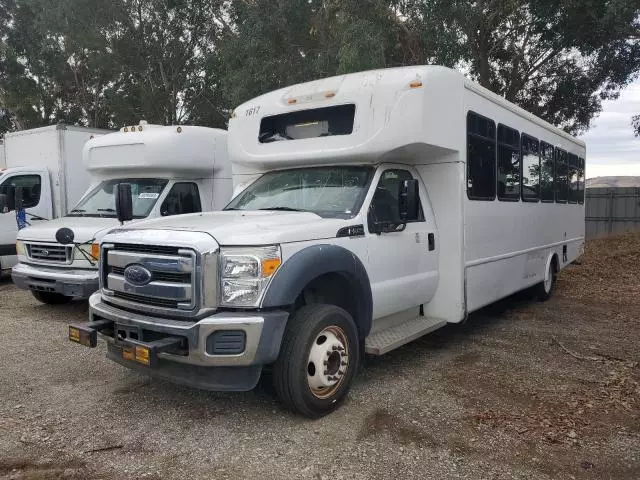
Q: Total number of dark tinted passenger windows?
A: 7